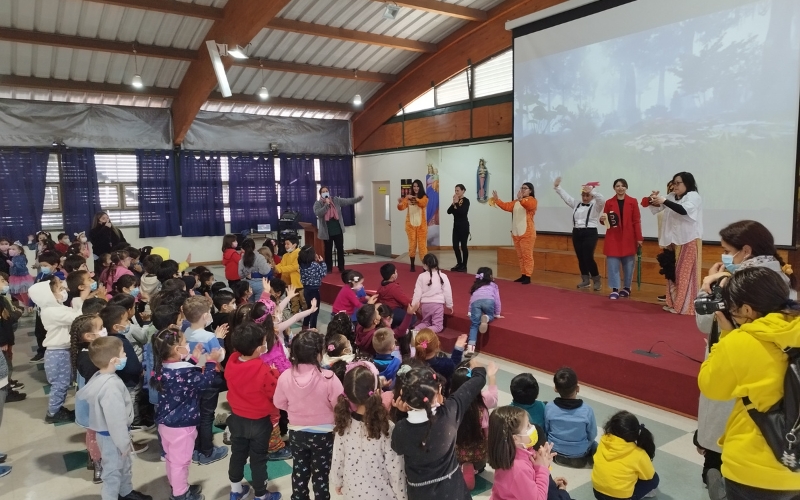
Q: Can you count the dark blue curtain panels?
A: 7